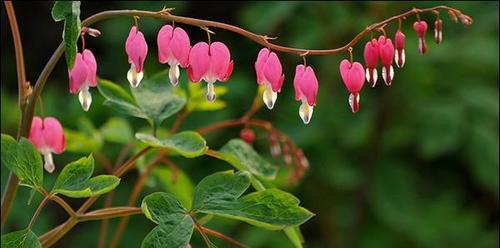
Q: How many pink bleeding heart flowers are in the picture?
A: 13